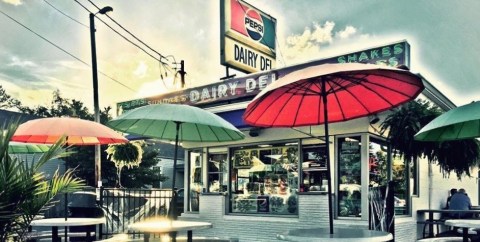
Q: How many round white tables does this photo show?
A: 4